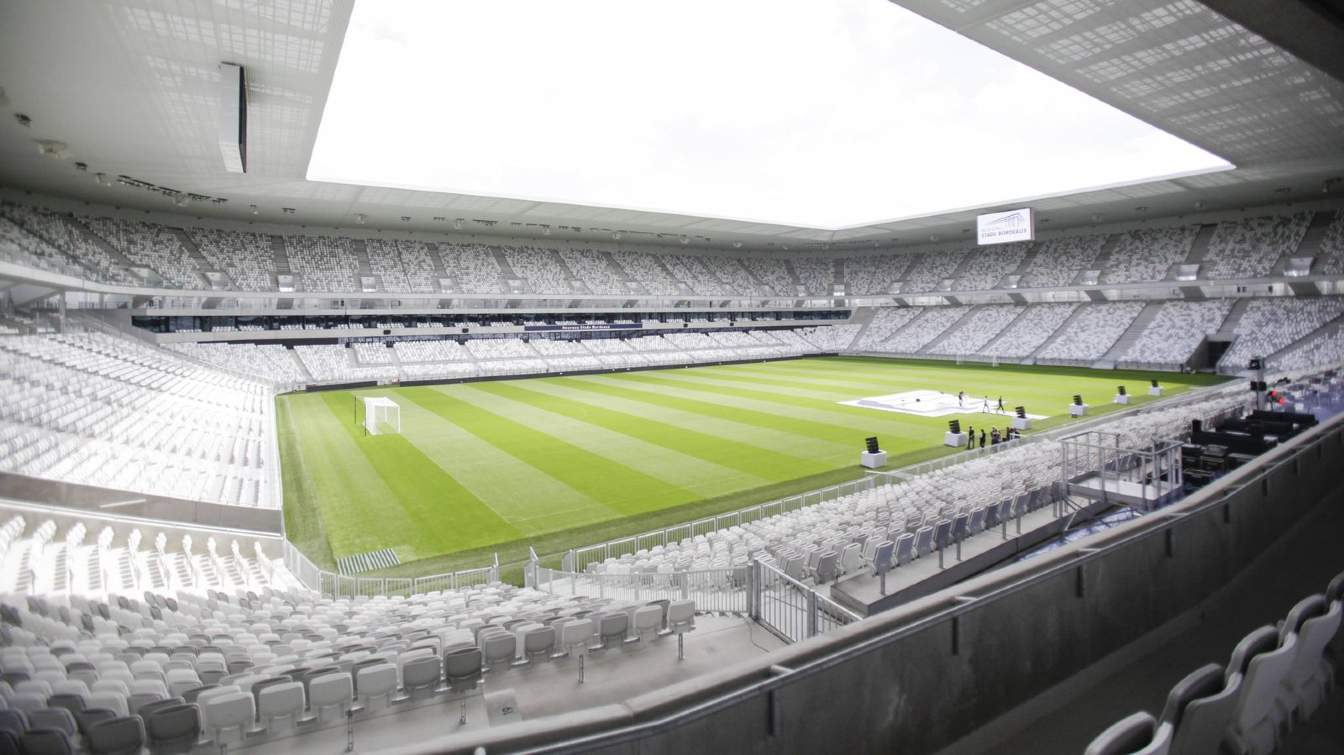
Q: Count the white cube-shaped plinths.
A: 6